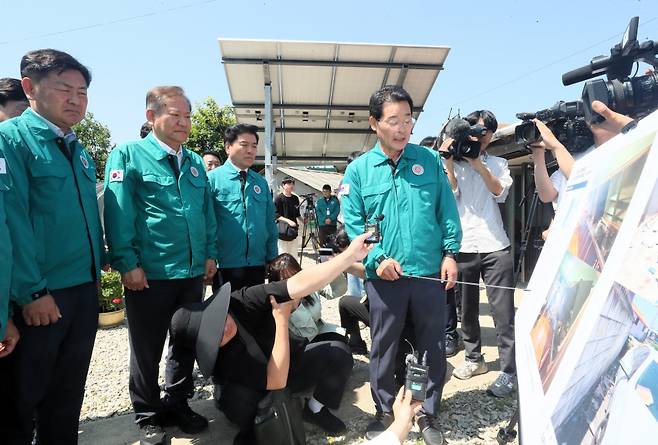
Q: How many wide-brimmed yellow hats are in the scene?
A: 0